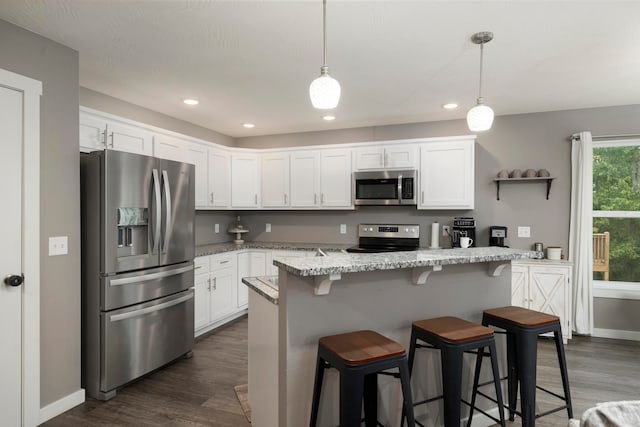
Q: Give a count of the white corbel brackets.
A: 3